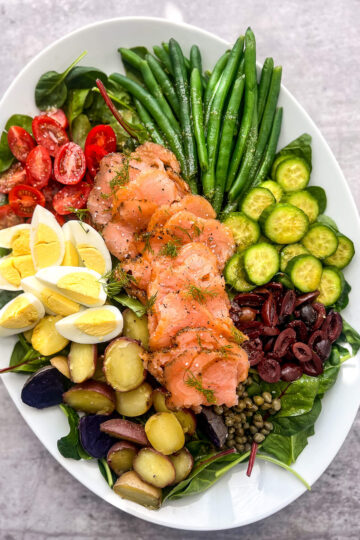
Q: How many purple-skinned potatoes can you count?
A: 3